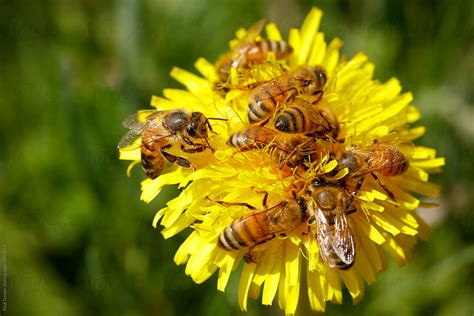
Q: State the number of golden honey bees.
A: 8